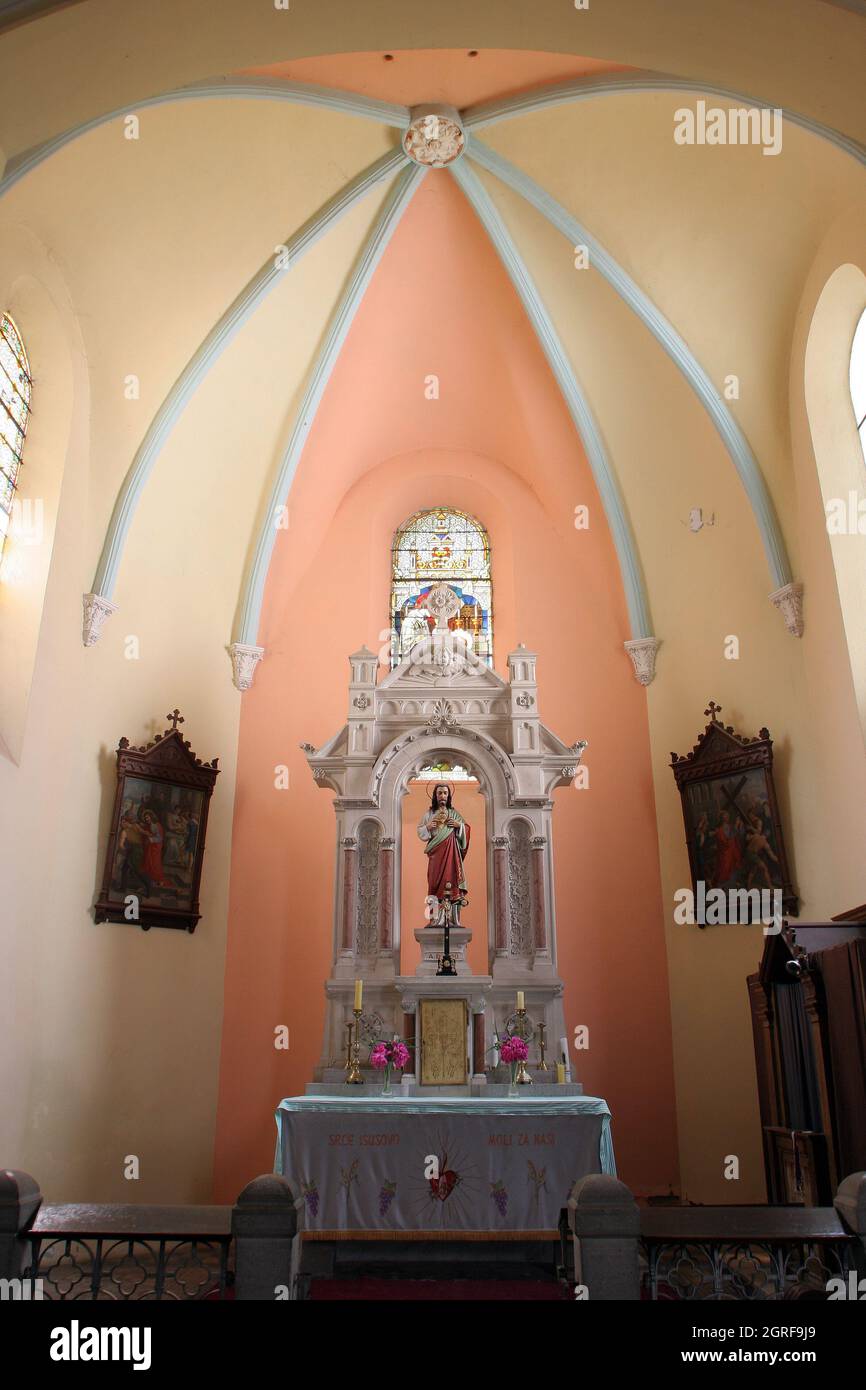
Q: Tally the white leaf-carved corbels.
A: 4